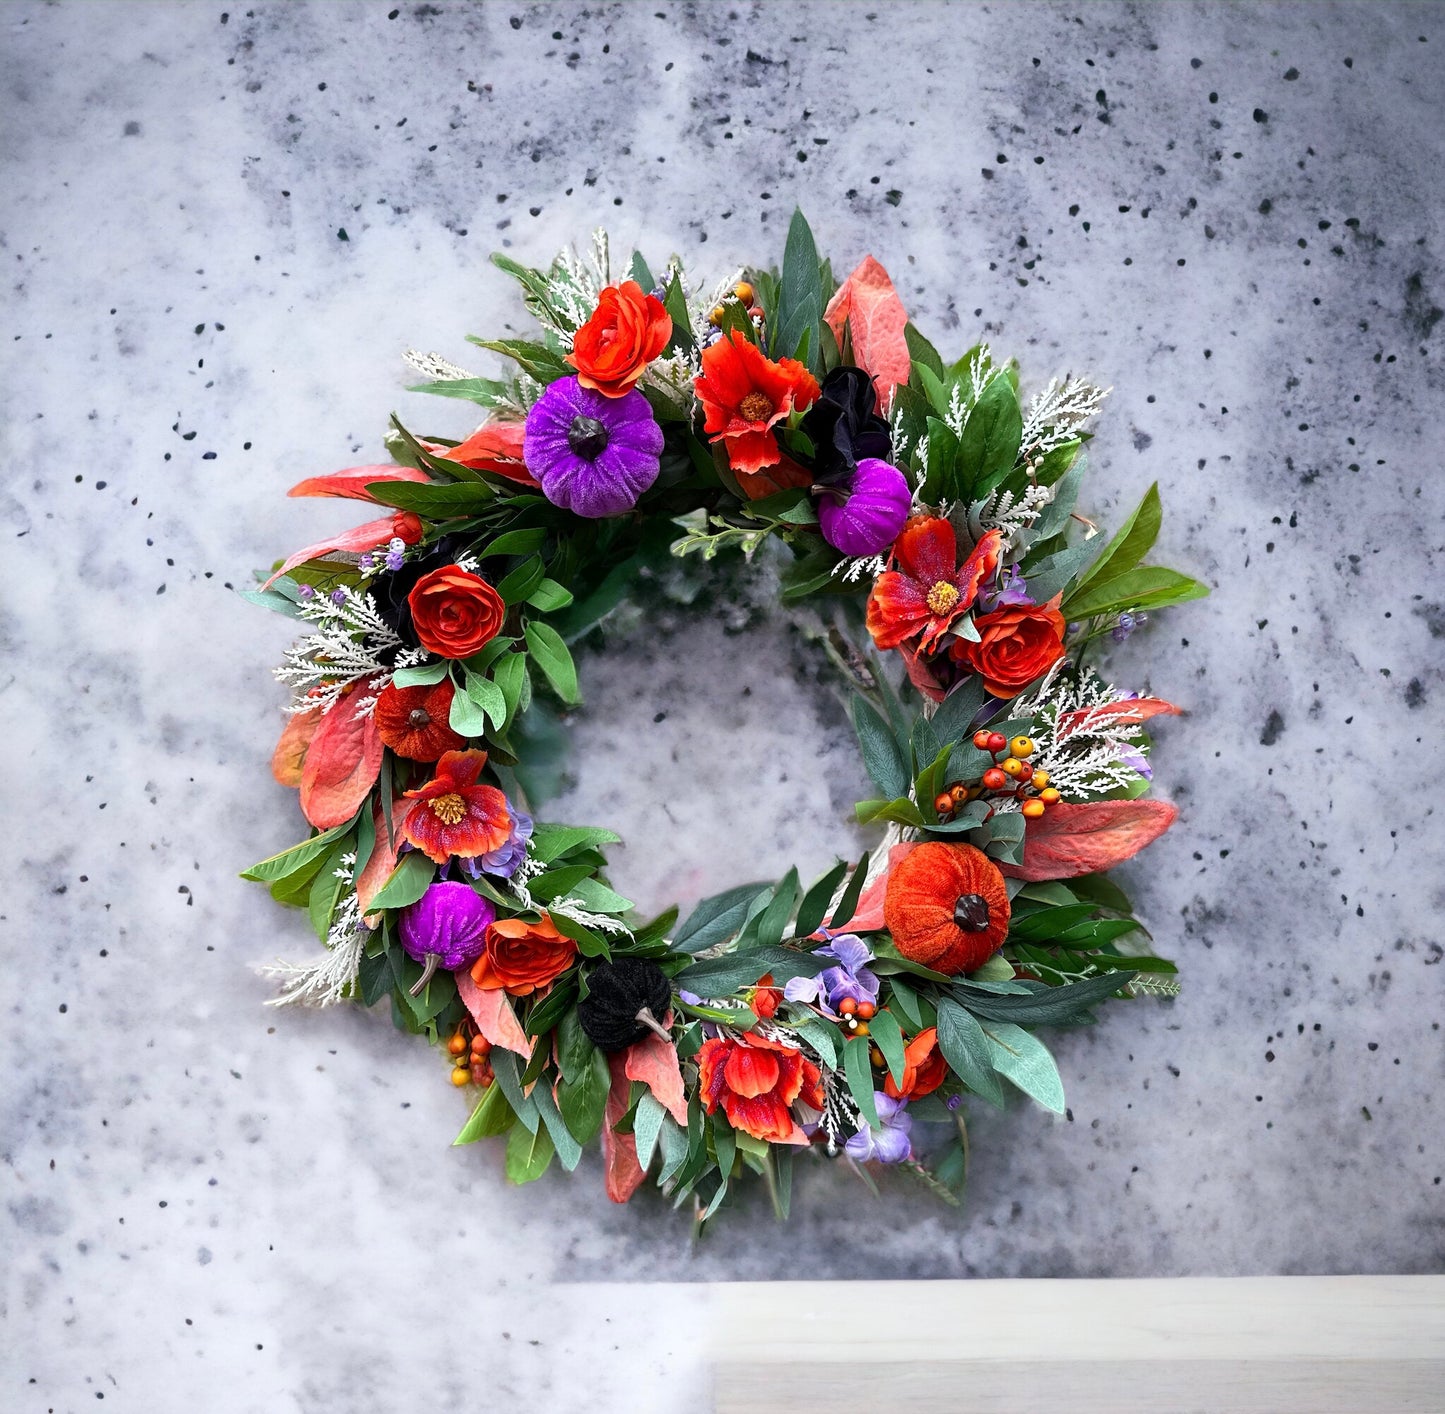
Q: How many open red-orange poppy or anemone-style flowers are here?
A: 4